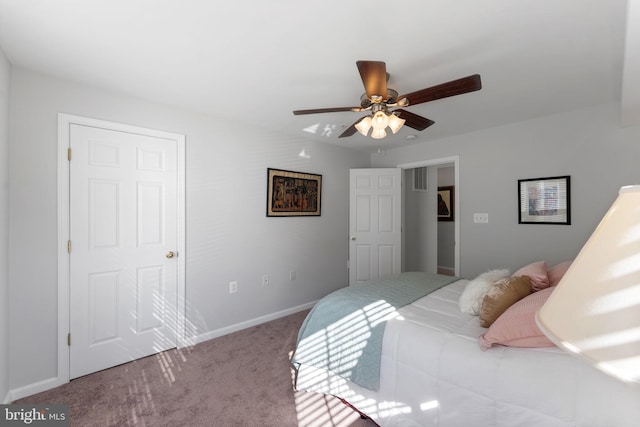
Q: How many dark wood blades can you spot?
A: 5